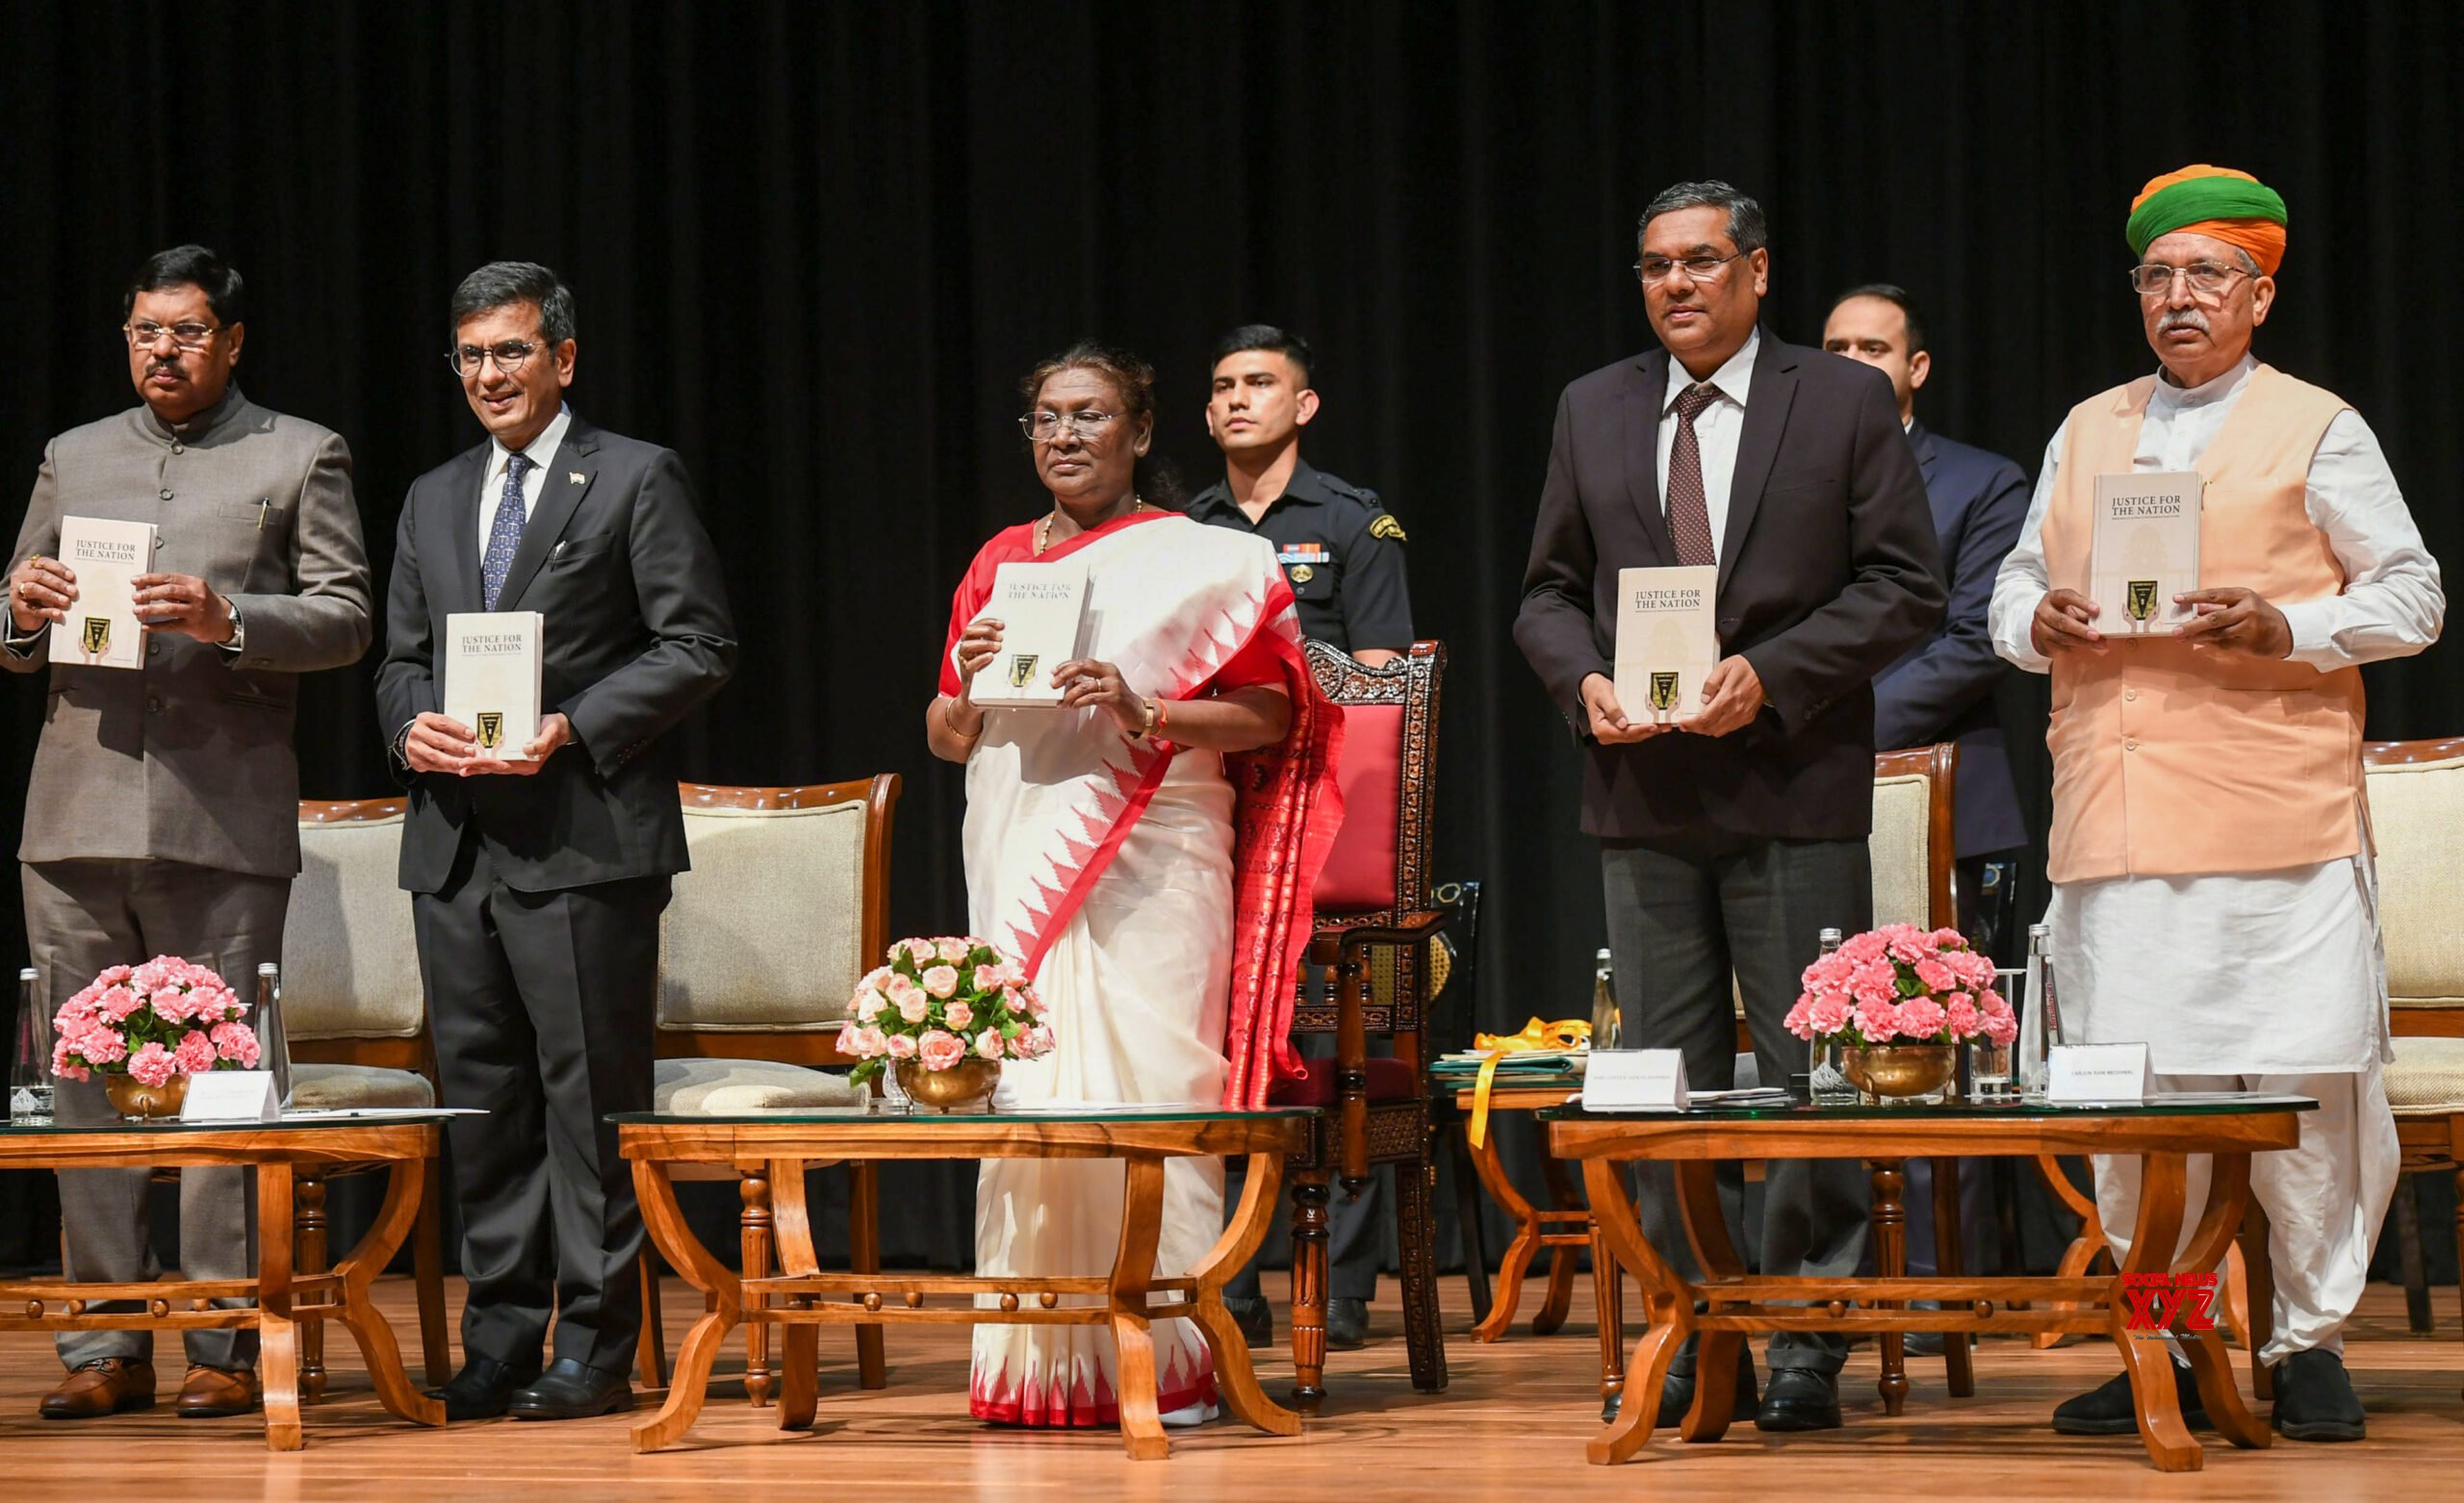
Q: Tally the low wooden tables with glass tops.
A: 3